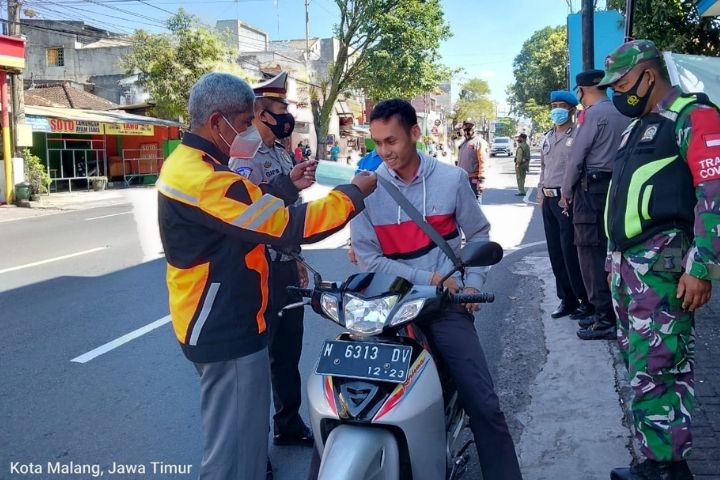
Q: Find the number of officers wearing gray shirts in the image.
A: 3